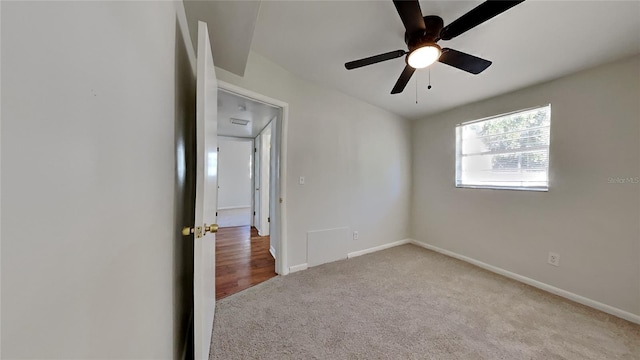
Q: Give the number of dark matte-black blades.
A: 5